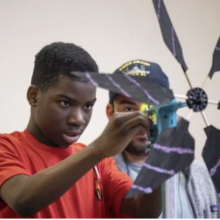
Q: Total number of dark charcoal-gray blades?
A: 6